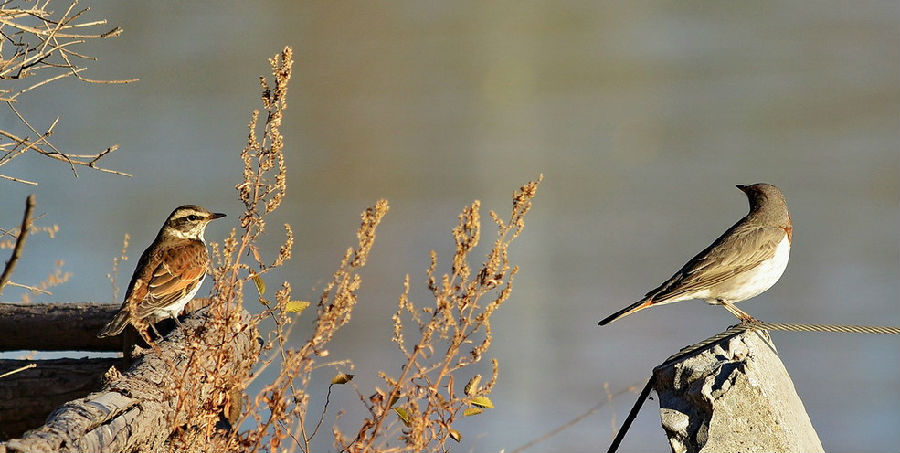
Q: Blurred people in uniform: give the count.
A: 0